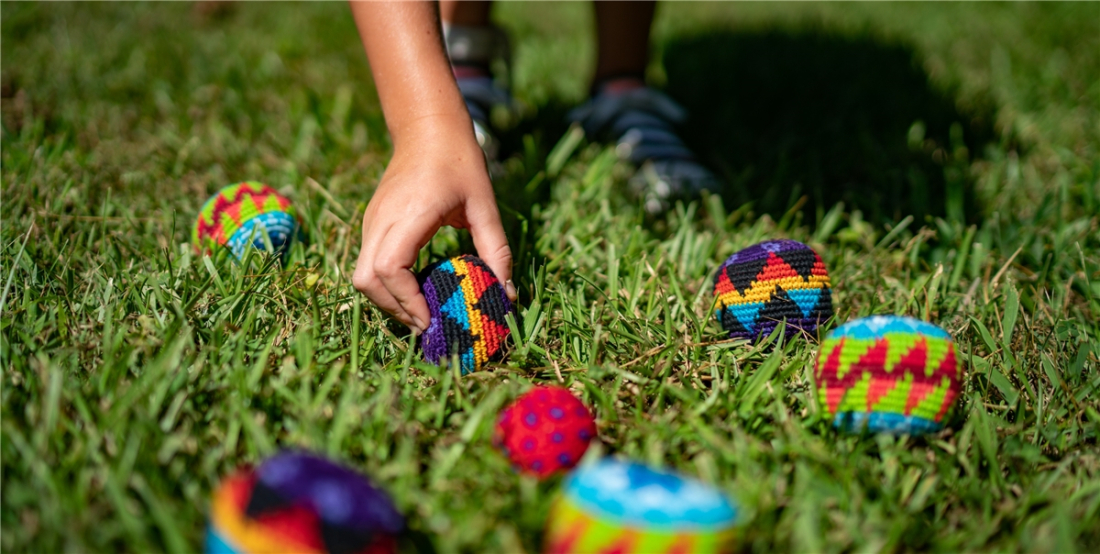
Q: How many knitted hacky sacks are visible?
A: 7